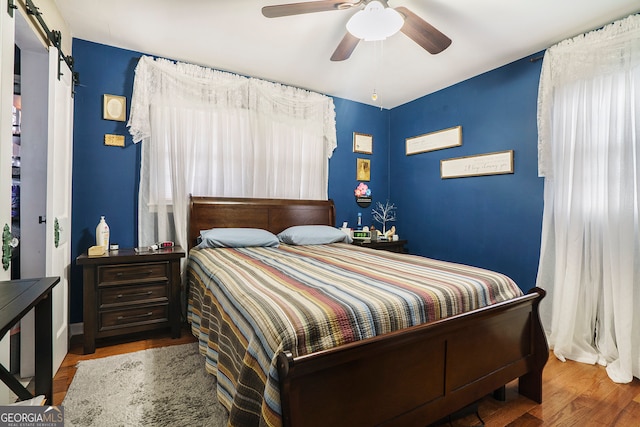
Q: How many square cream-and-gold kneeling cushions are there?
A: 0